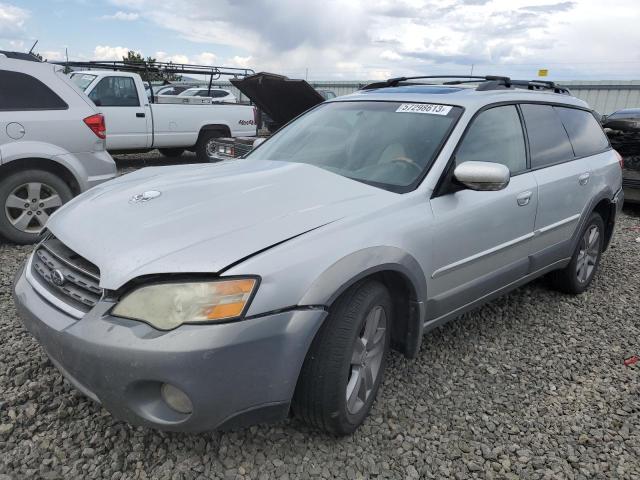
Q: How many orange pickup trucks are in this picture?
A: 0